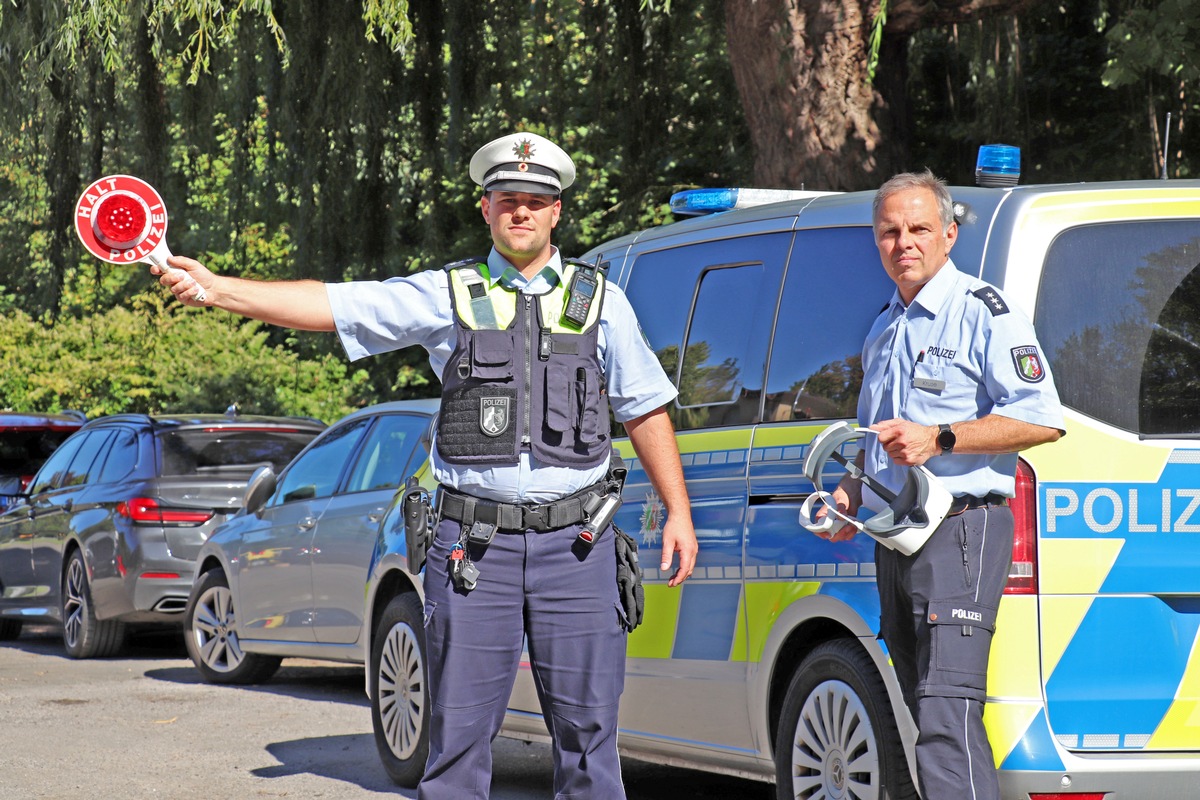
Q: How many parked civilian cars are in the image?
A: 3